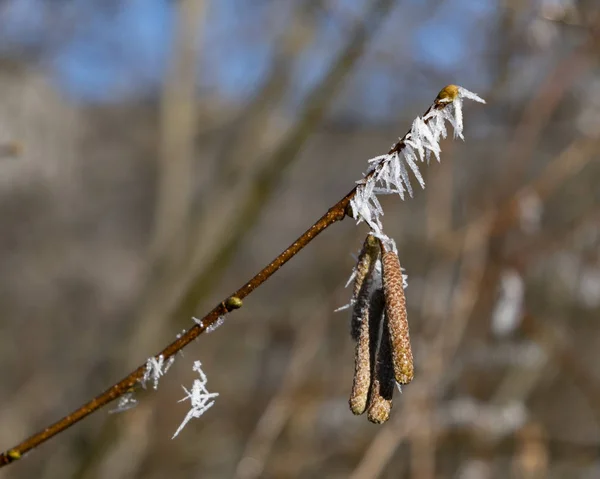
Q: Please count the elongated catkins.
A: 3